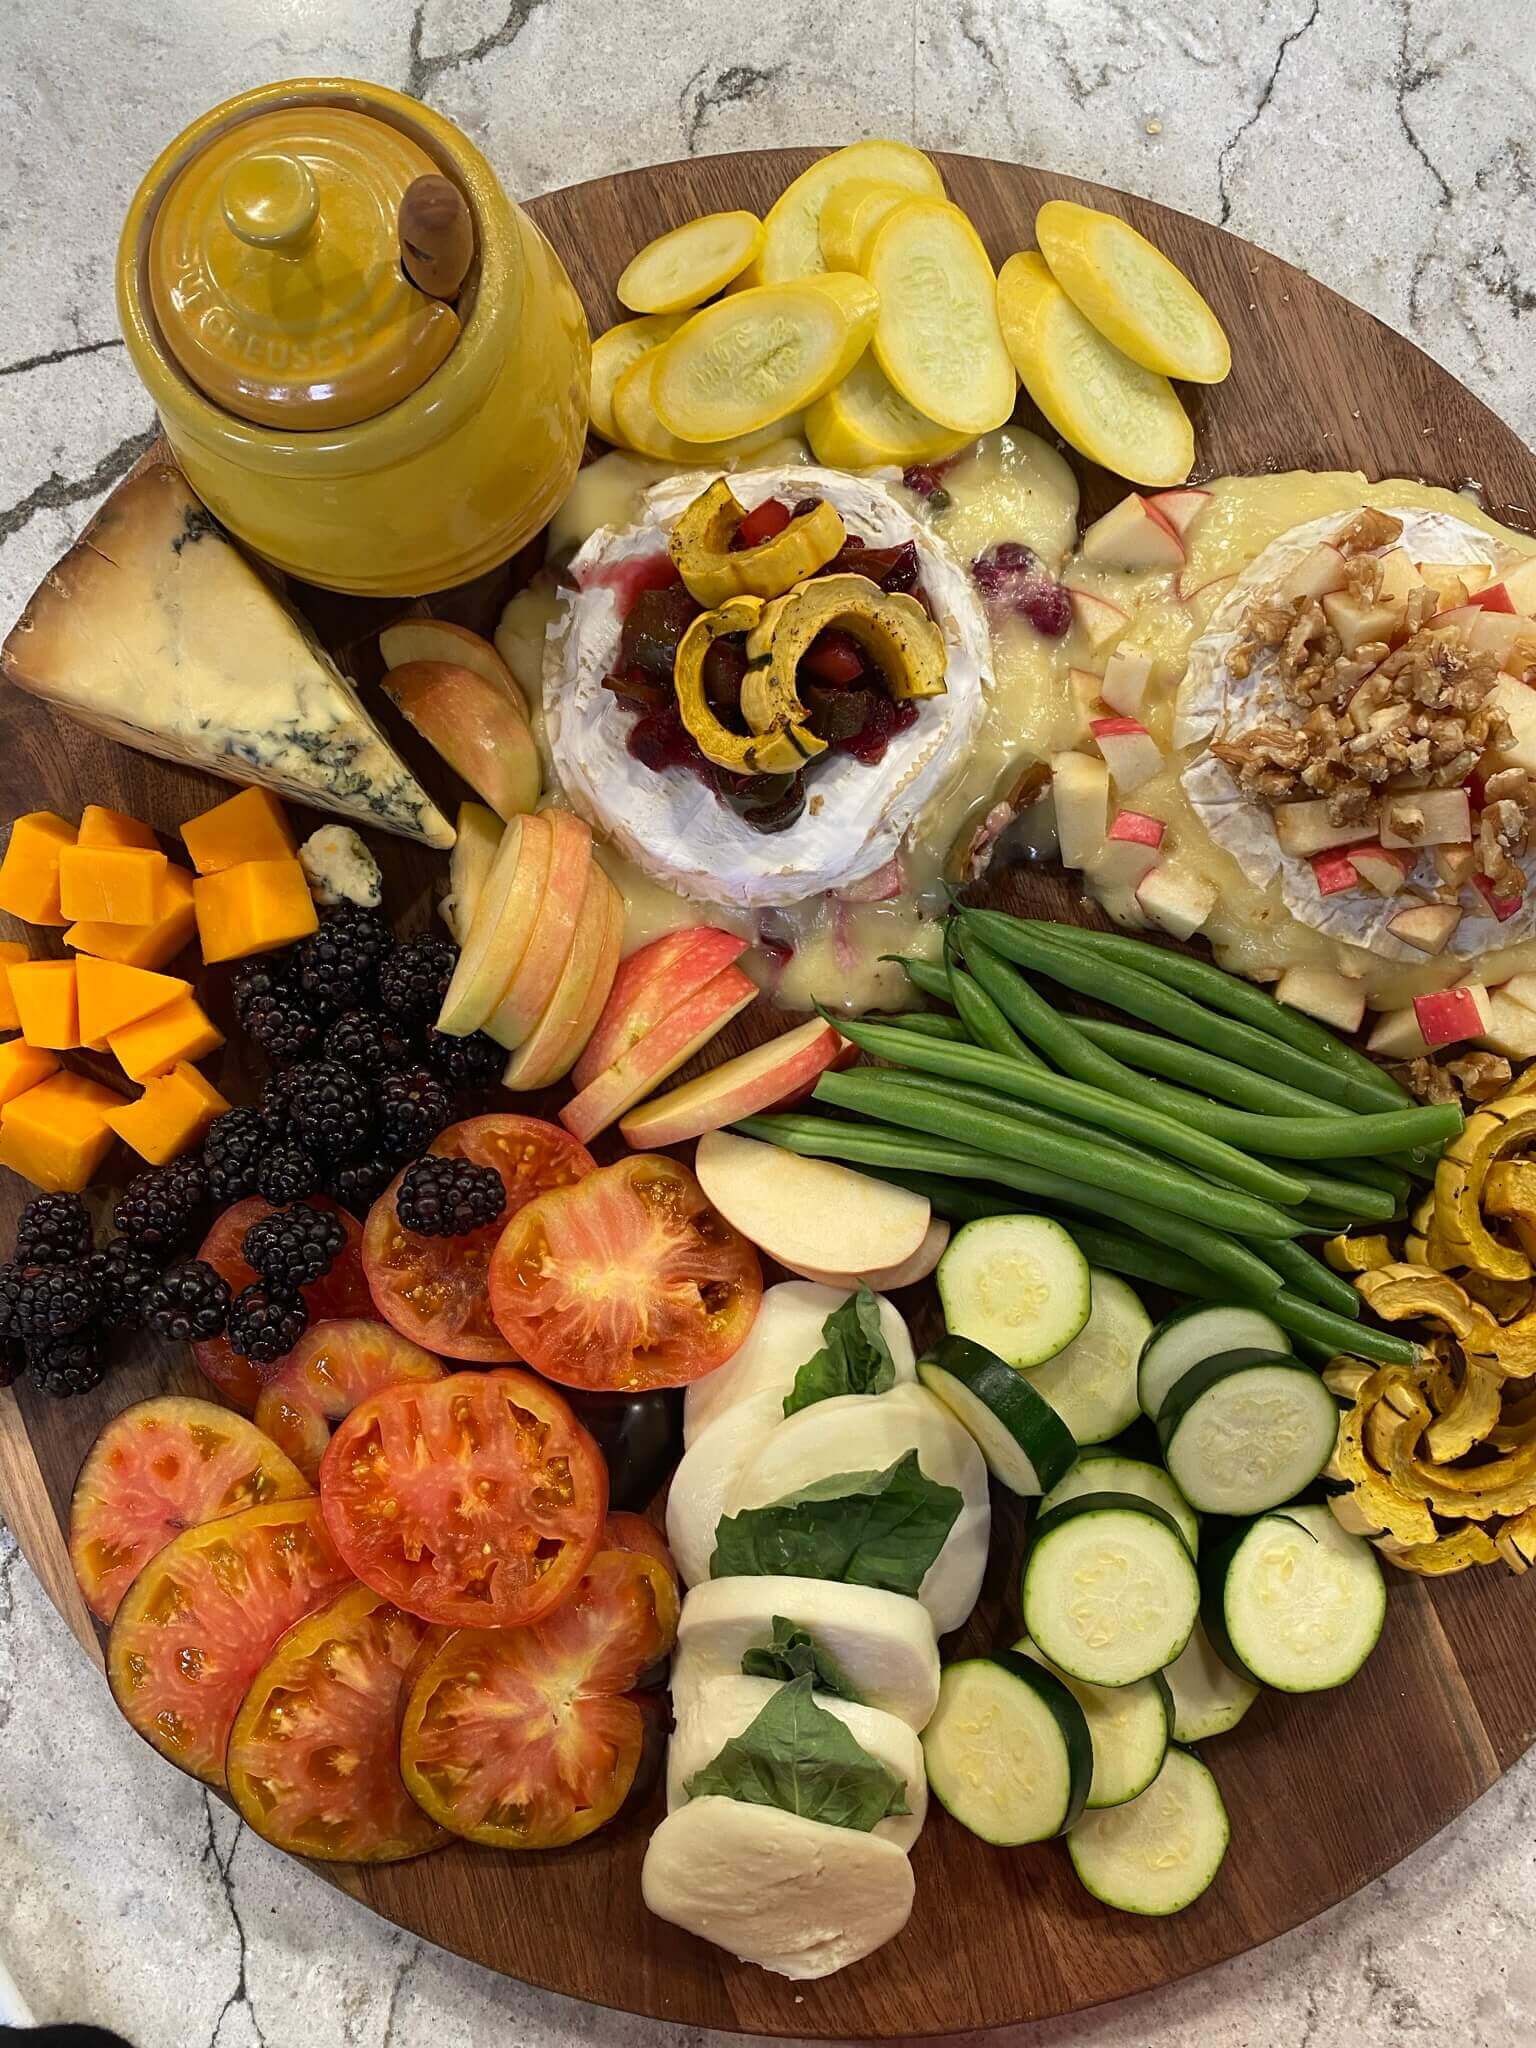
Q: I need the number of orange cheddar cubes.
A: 13